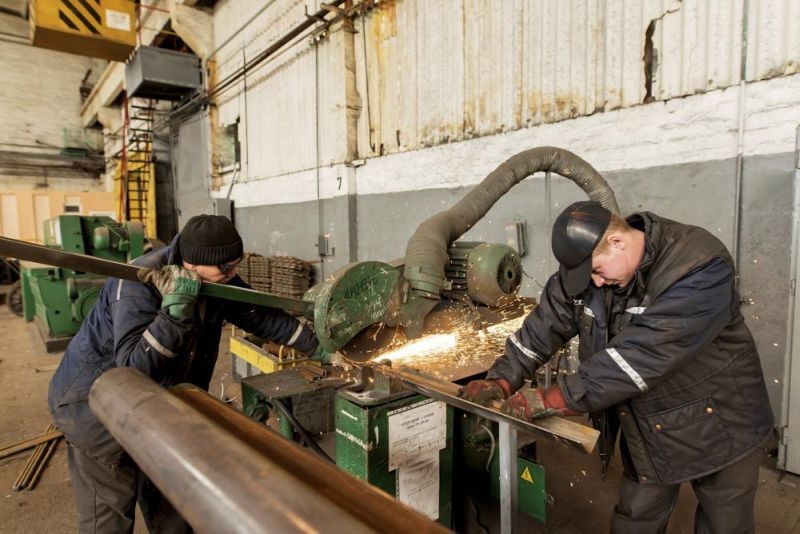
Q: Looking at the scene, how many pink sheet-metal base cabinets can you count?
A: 0